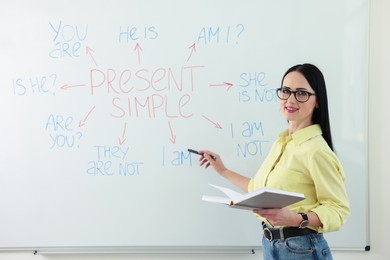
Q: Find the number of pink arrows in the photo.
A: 9